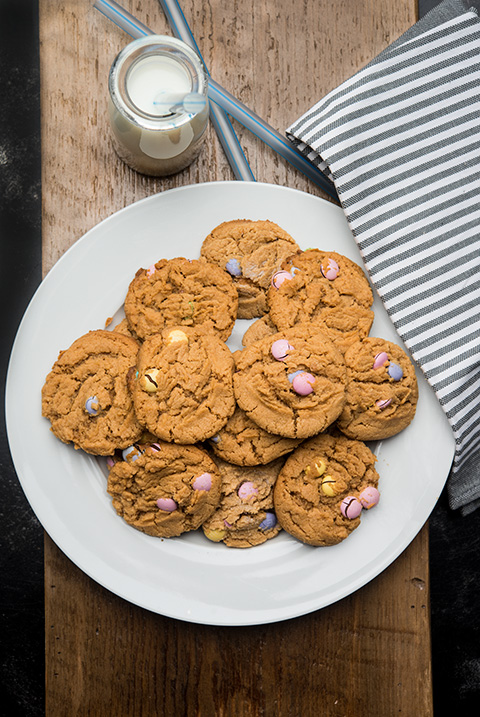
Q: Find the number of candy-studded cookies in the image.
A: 11